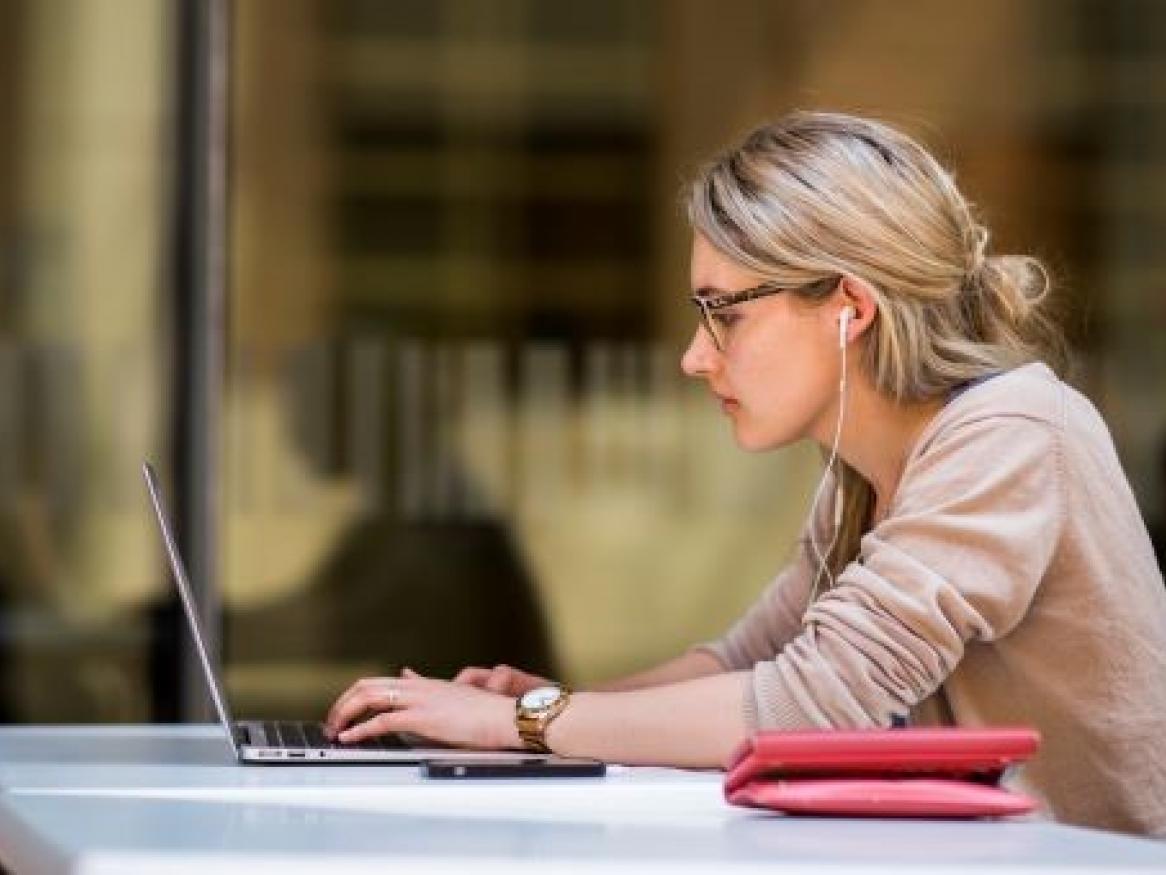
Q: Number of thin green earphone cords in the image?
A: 0